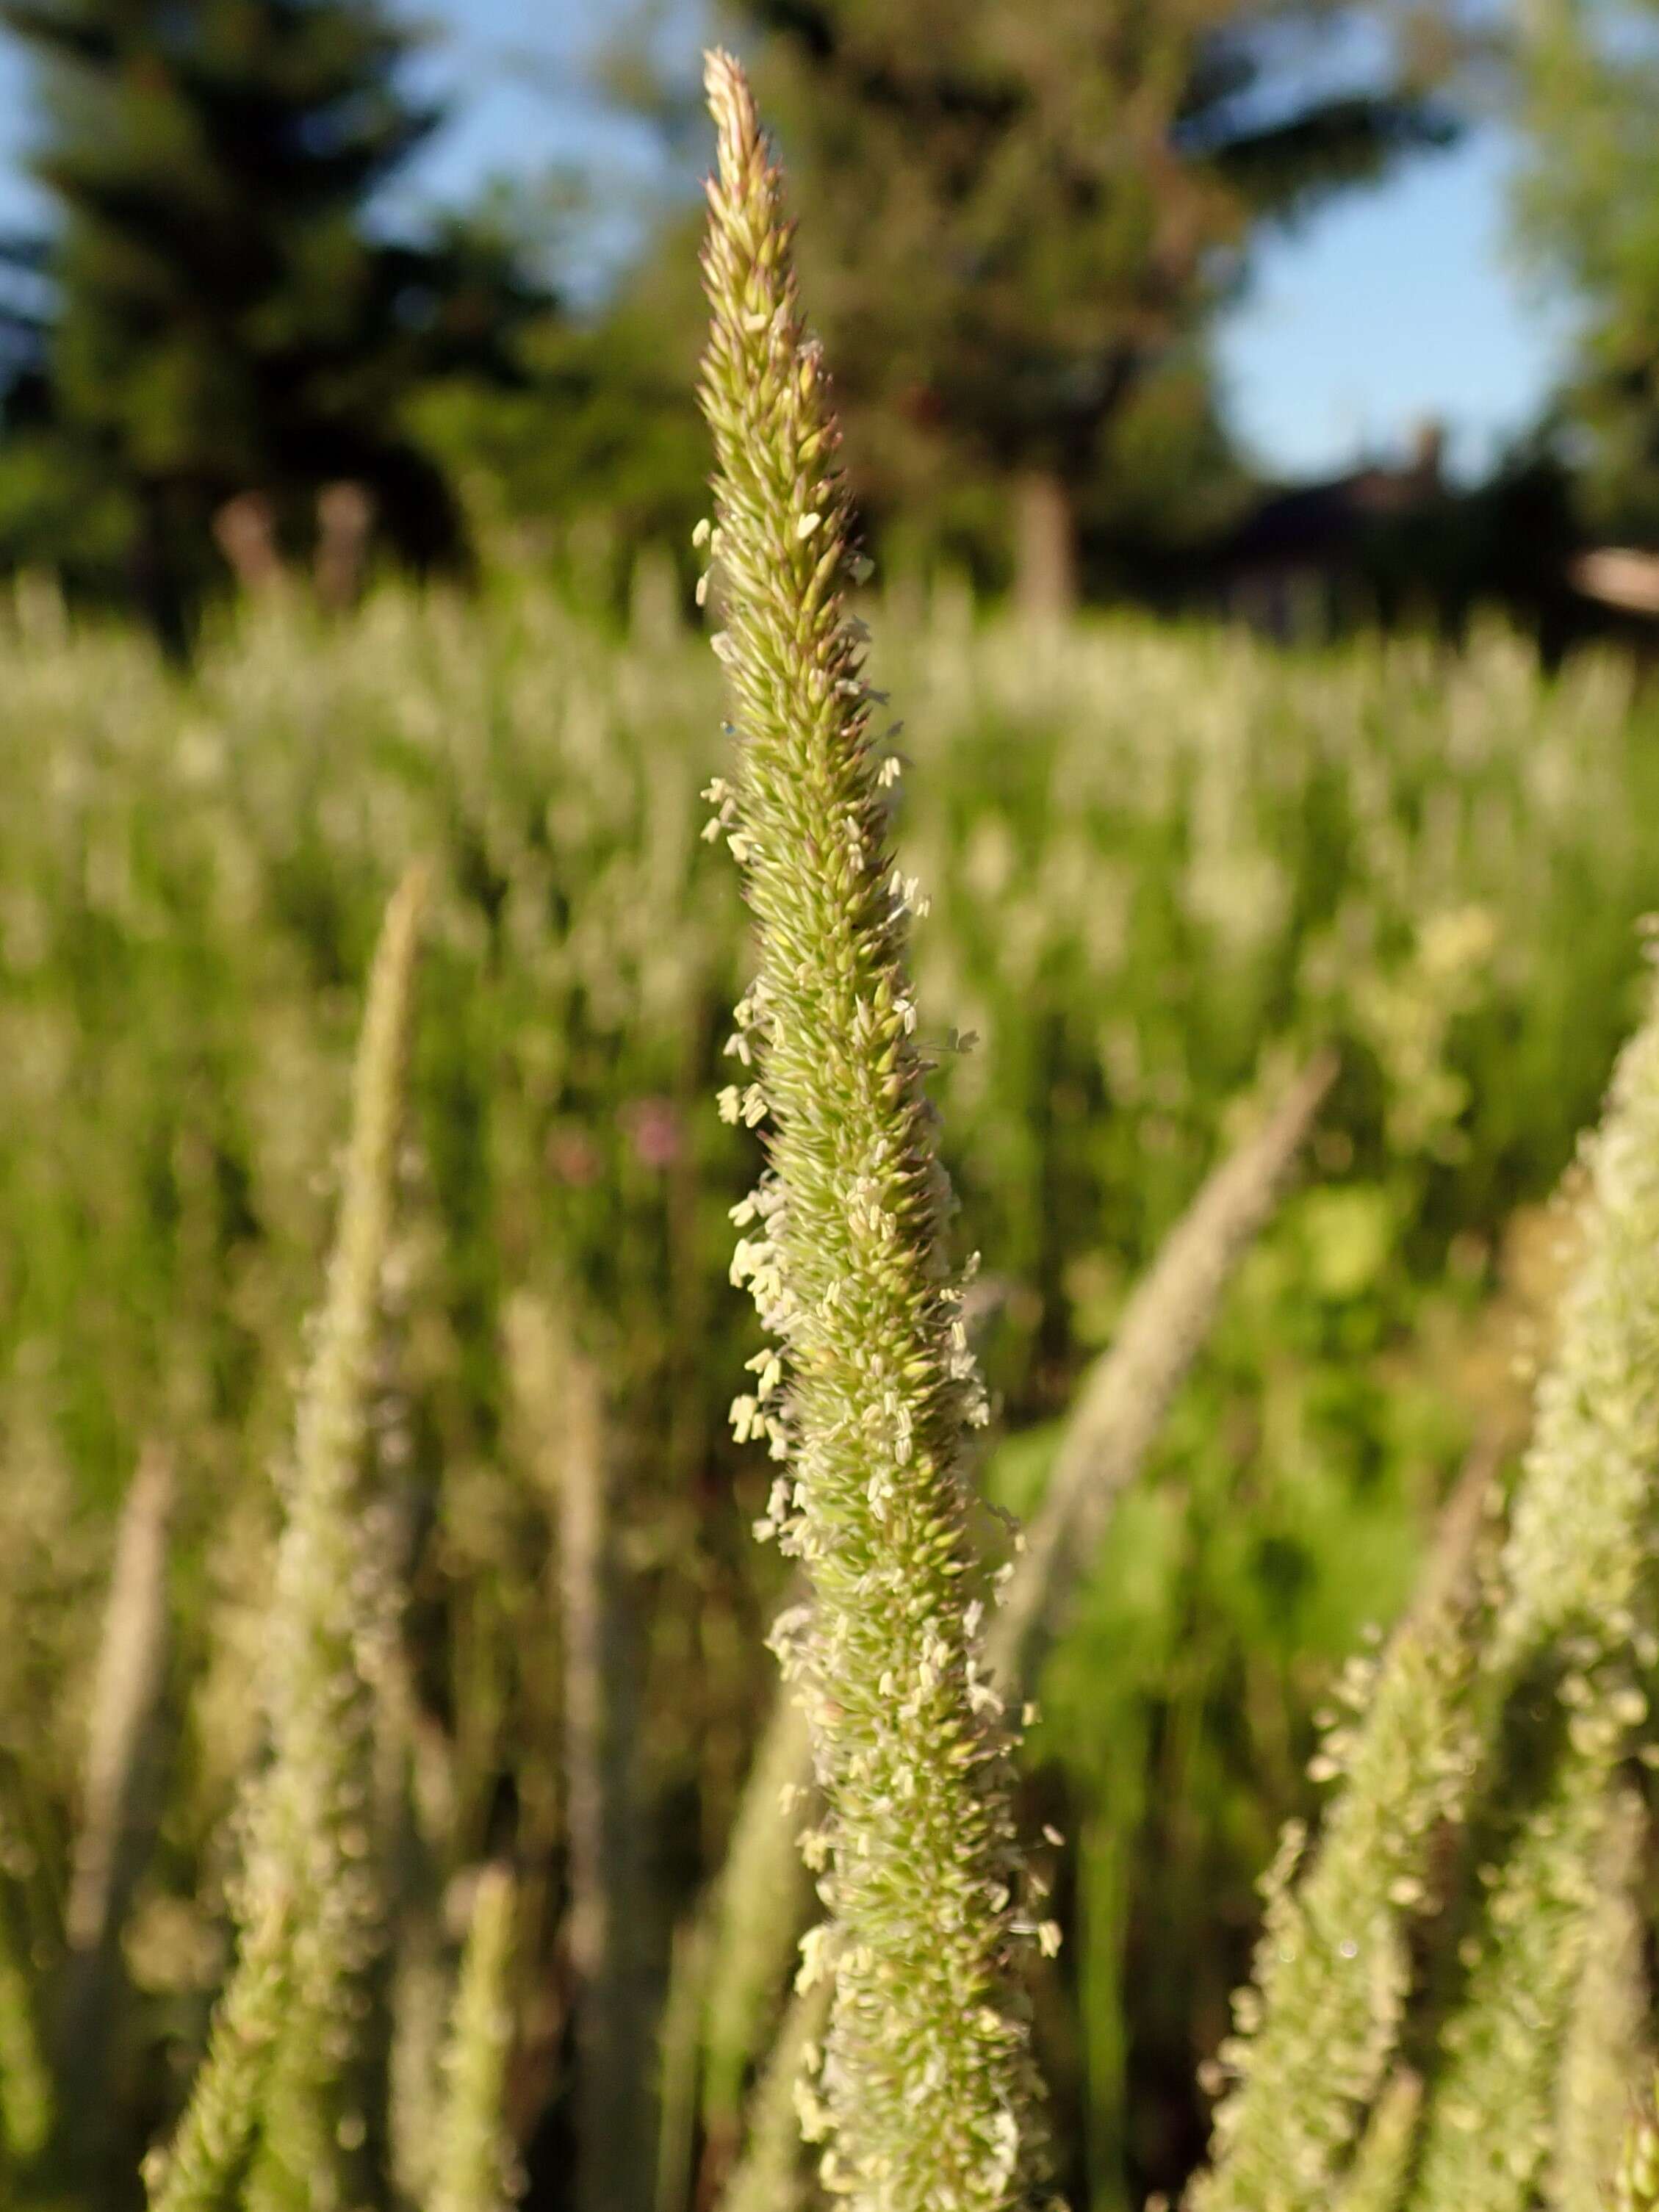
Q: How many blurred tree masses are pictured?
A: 3